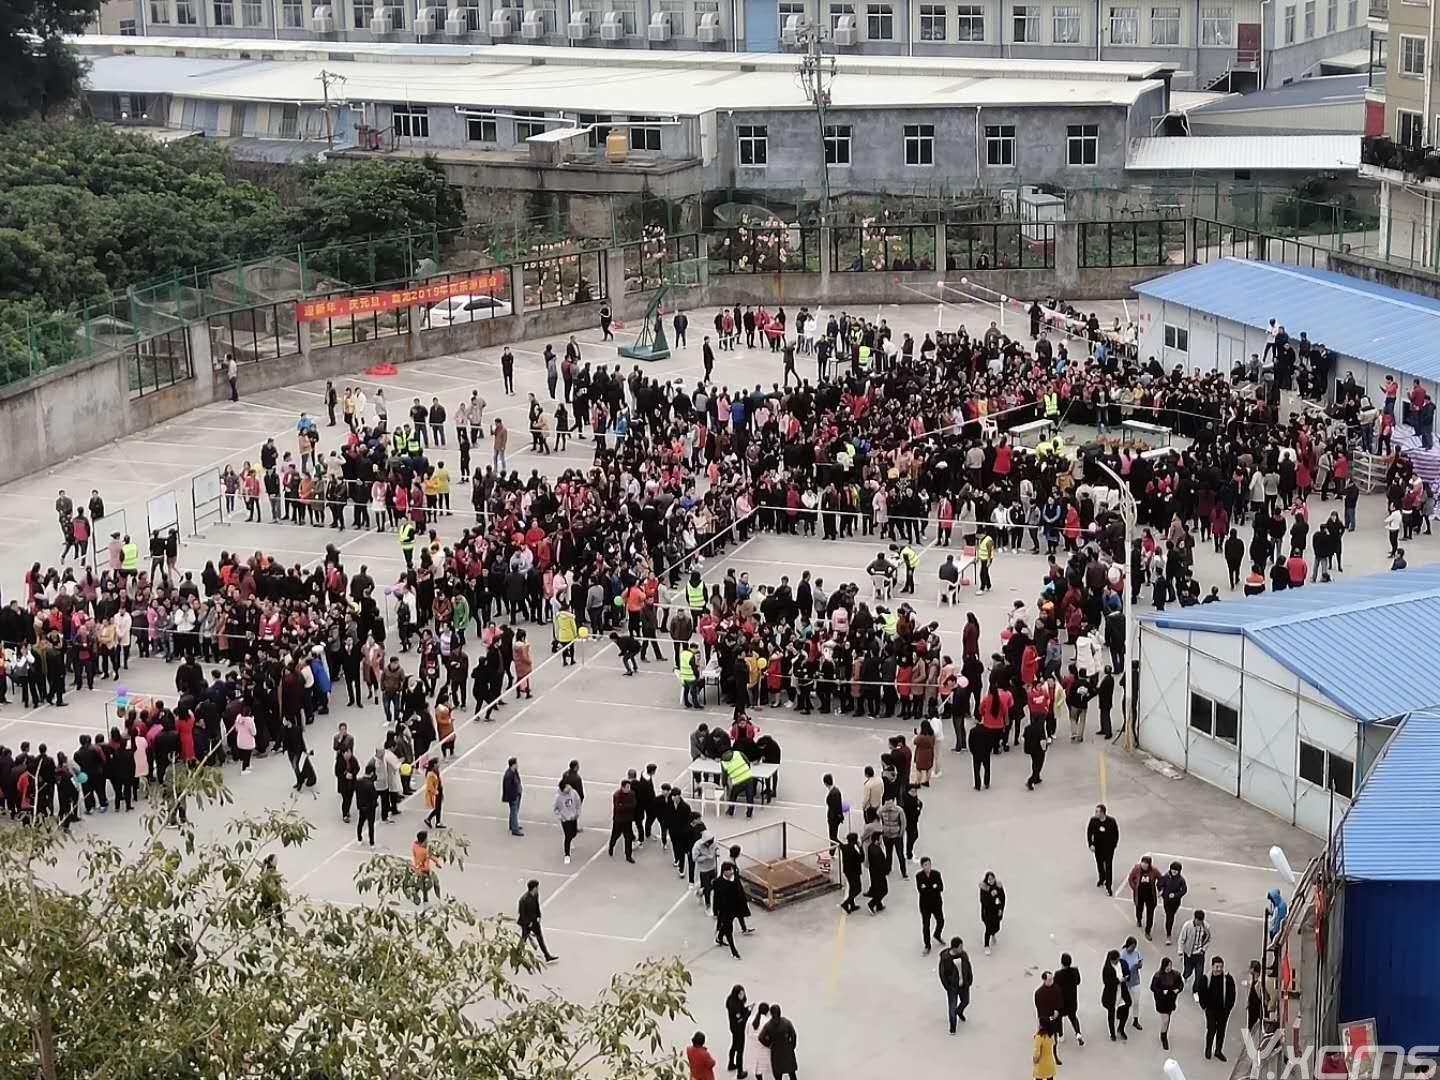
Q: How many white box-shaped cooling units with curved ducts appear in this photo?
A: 12